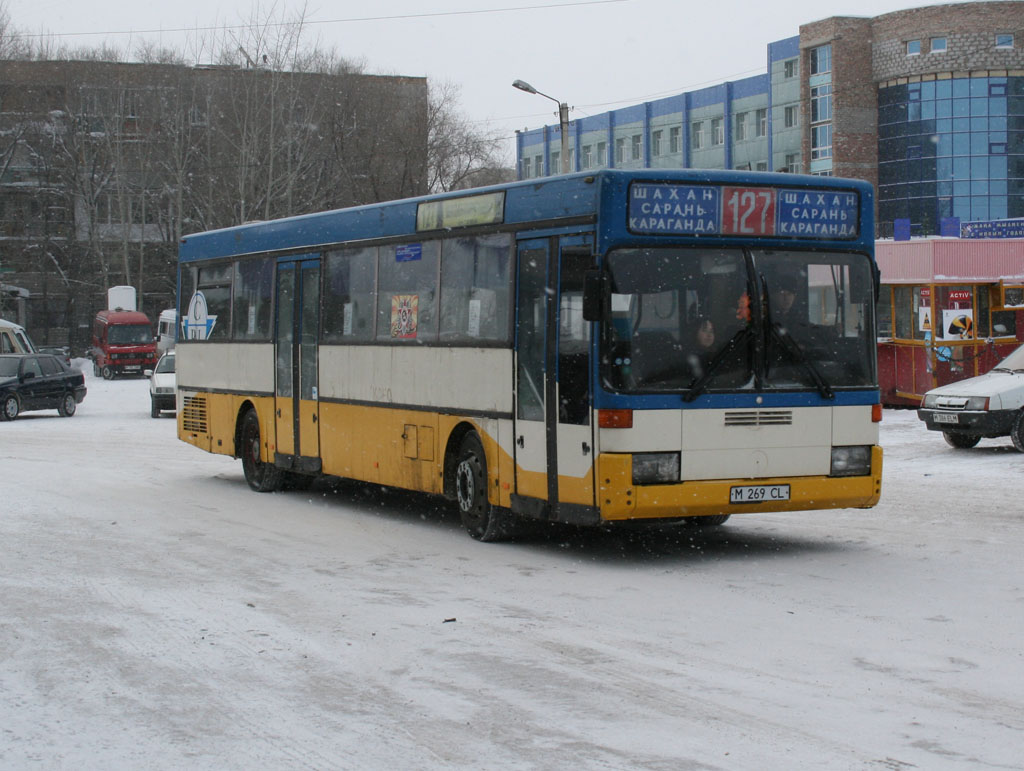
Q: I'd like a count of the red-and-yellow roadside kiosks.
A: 1